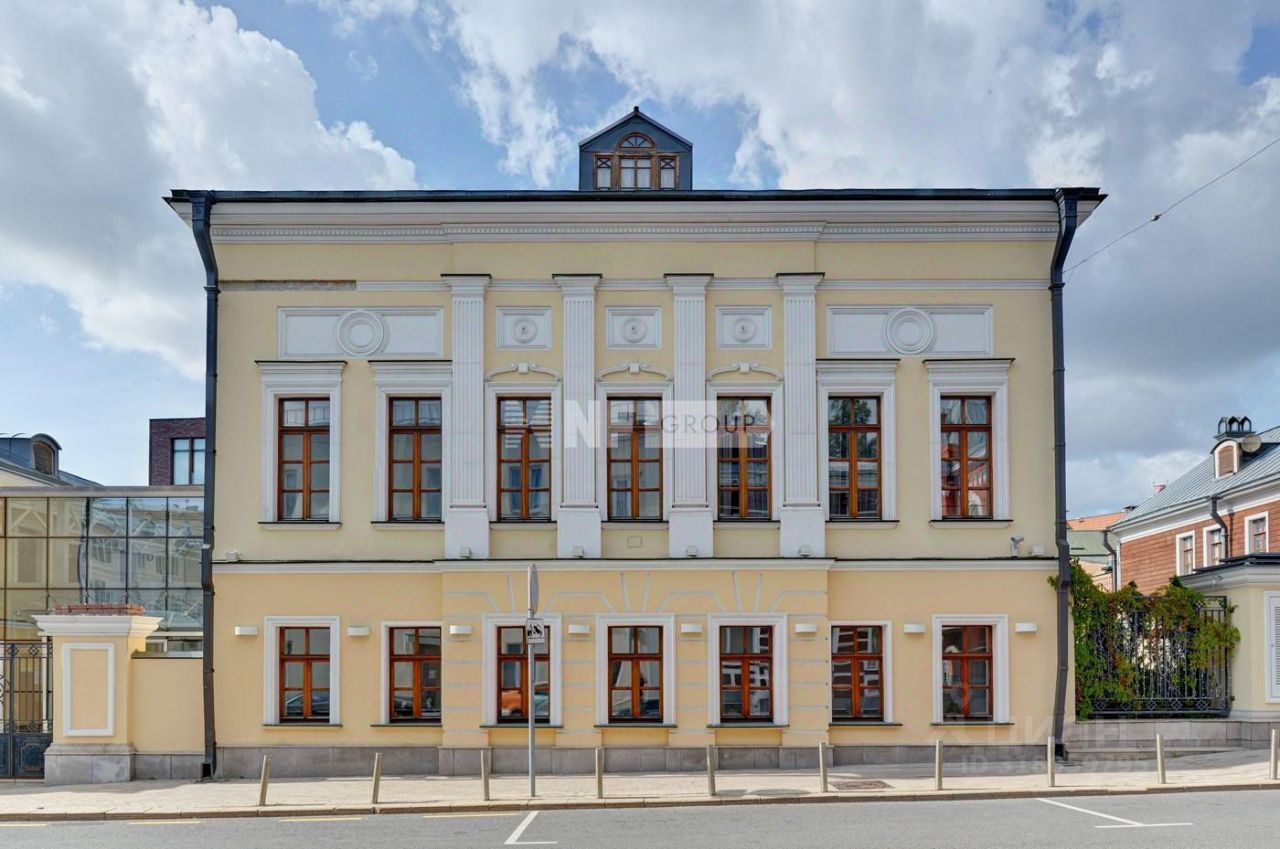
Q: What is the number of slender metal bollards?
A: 10